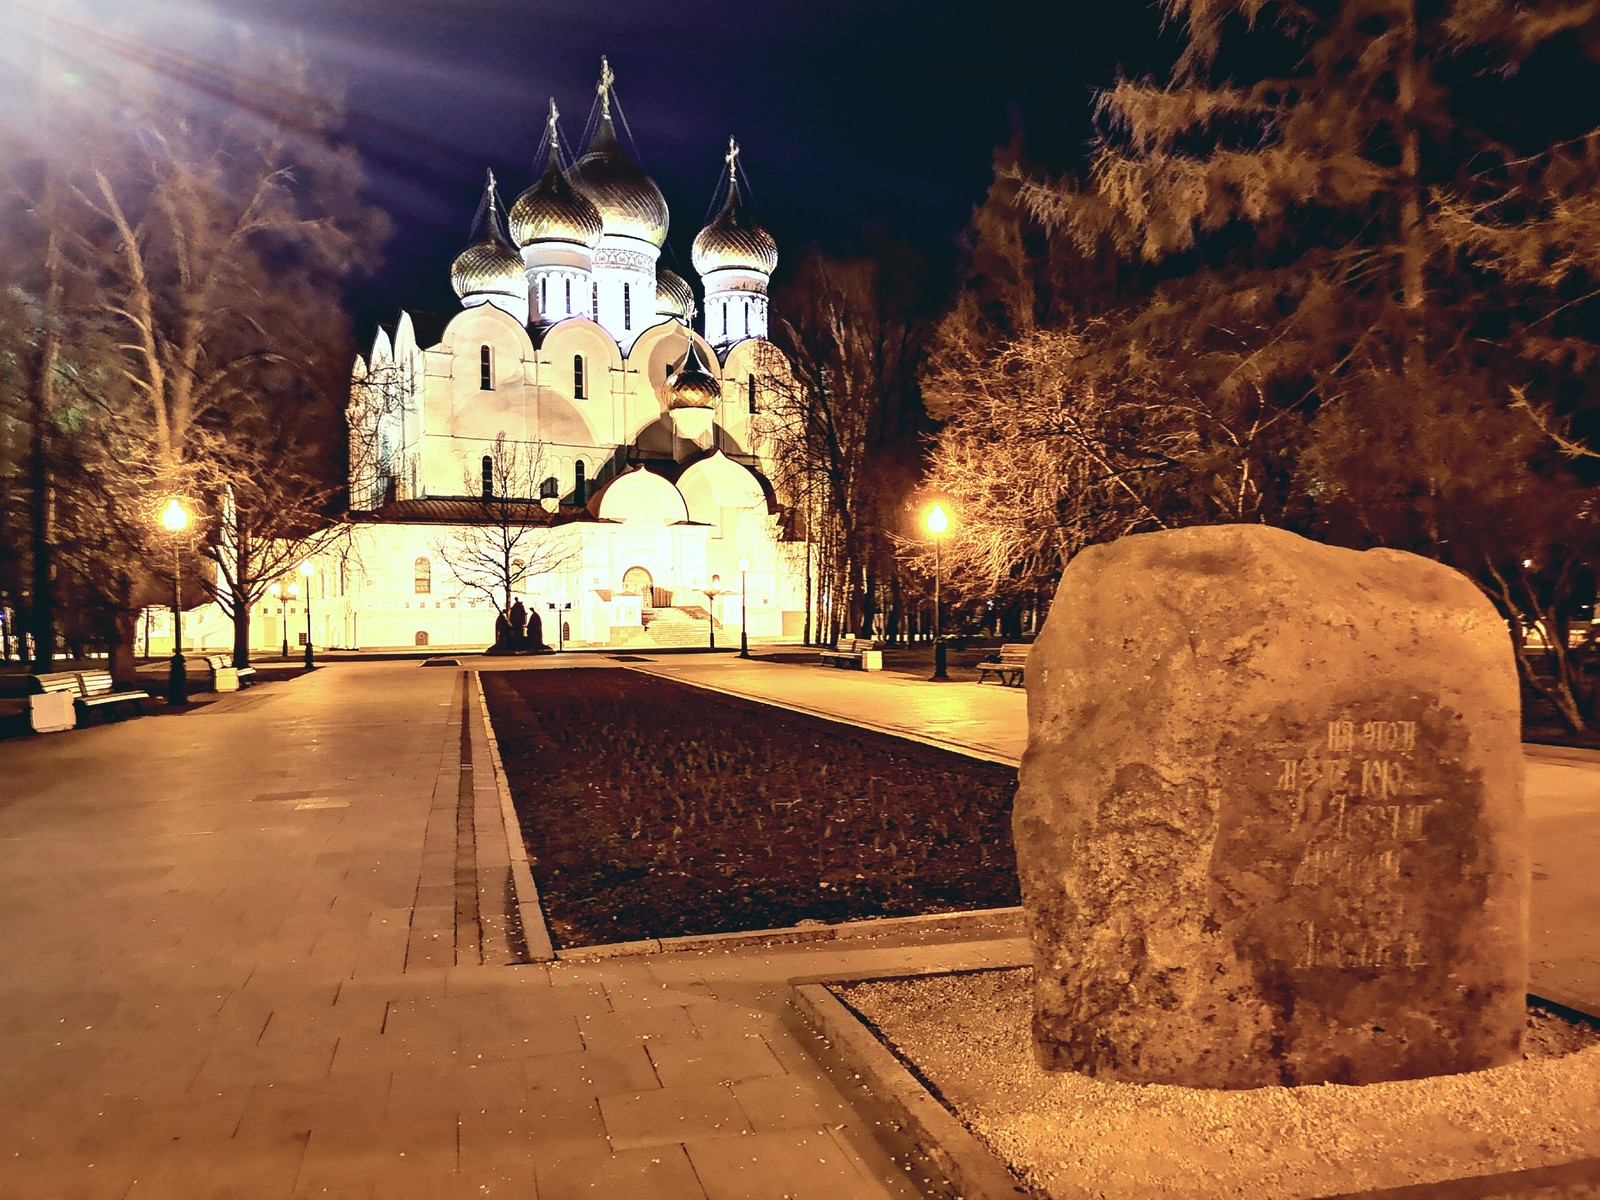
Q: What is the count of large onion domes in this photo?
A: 5